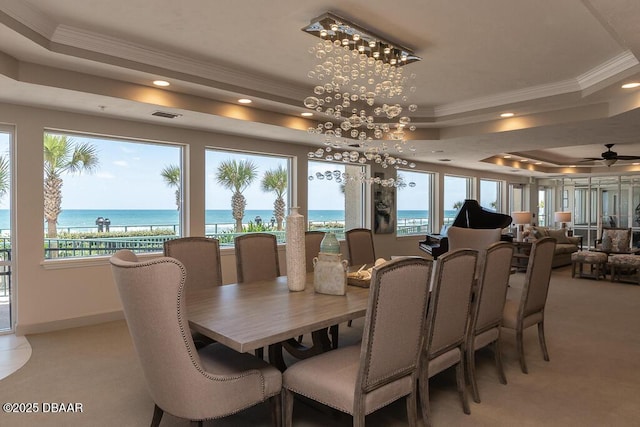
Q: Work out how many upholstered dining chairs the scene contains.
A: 10